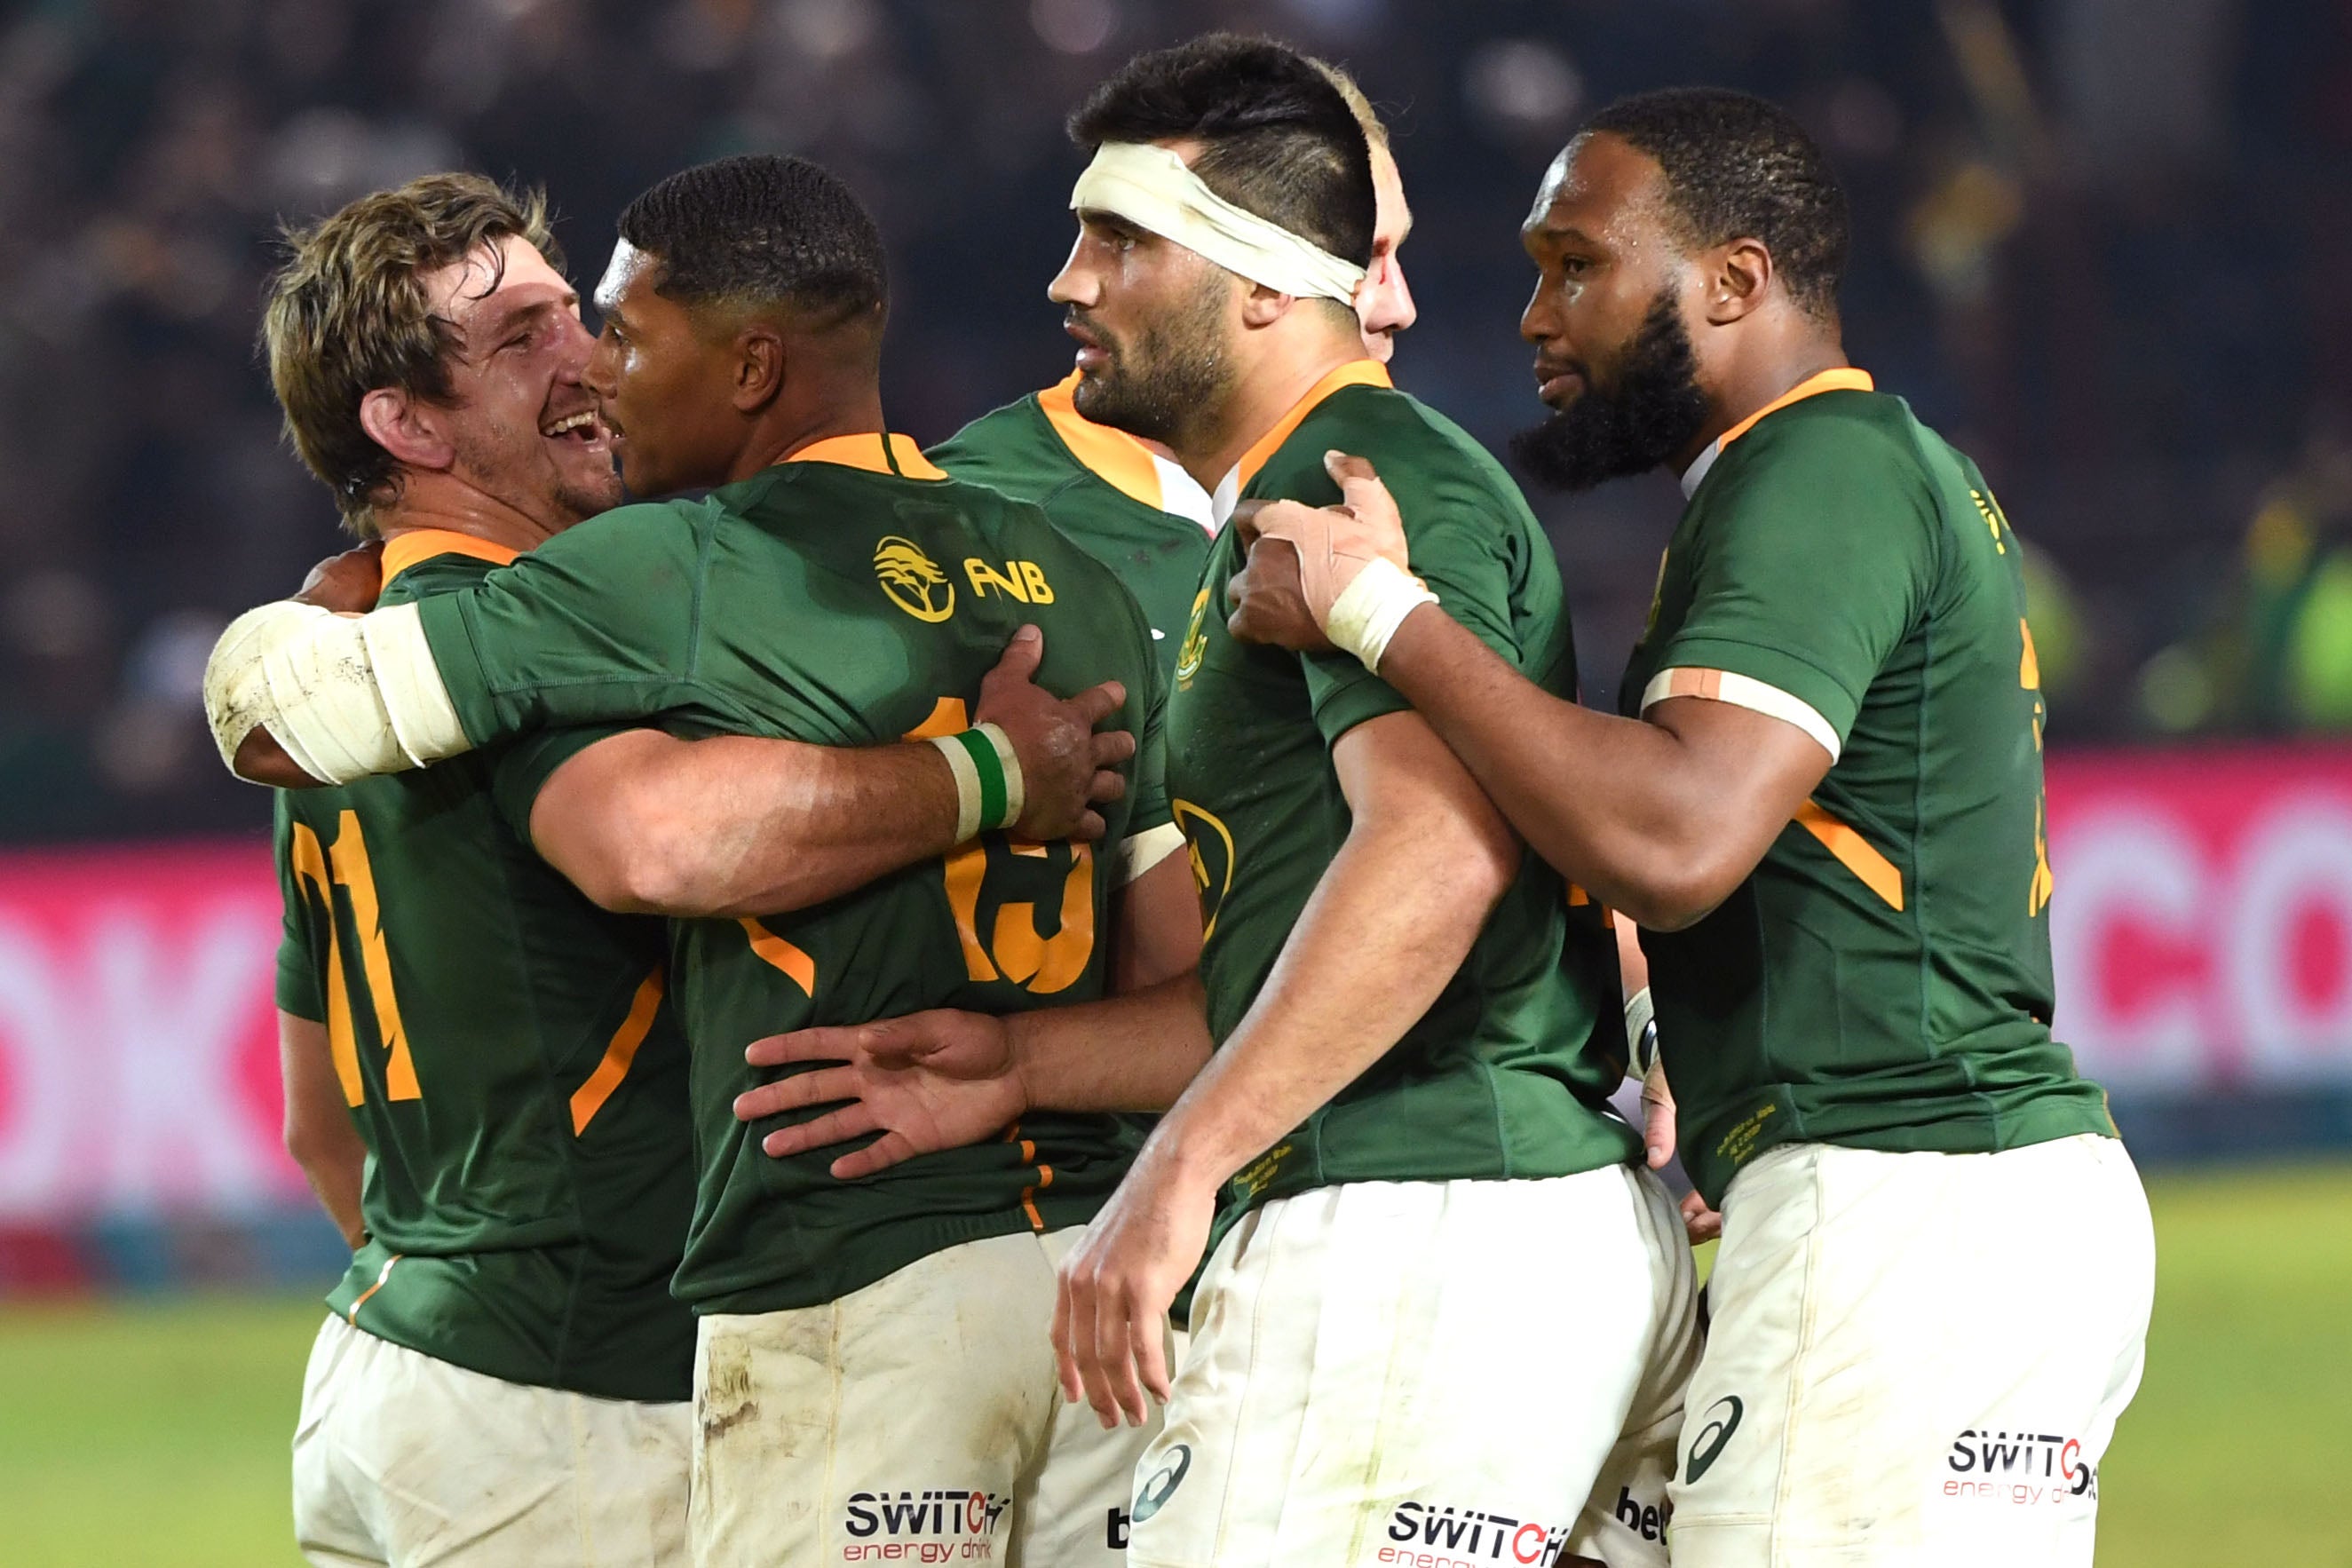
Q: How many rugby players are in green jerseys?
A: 5